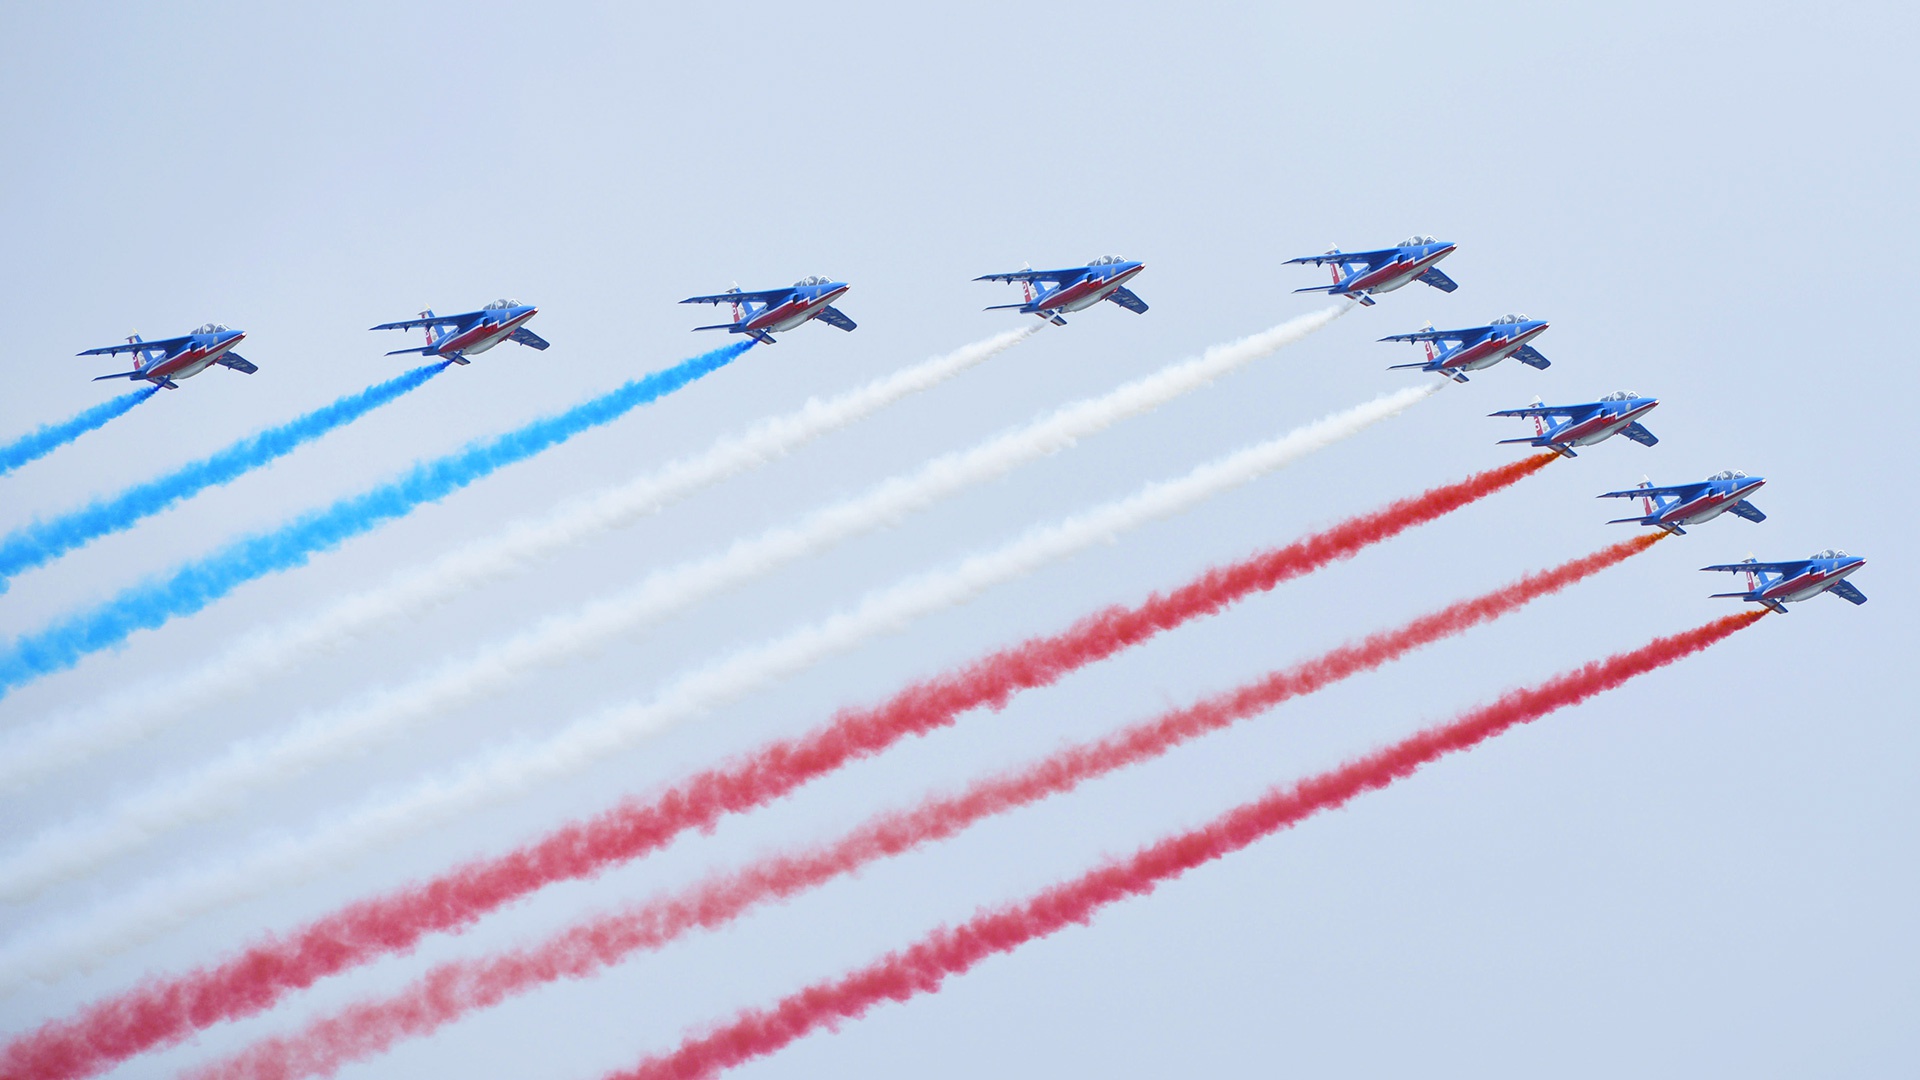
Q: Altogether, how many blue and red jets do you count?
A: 9